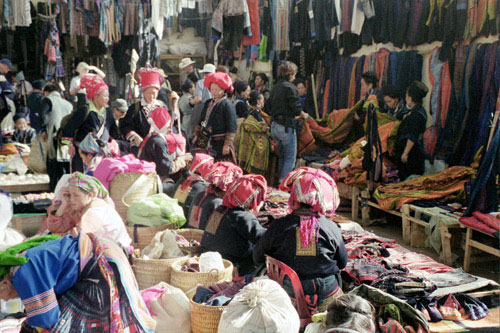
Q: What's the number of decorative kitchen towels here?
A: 0